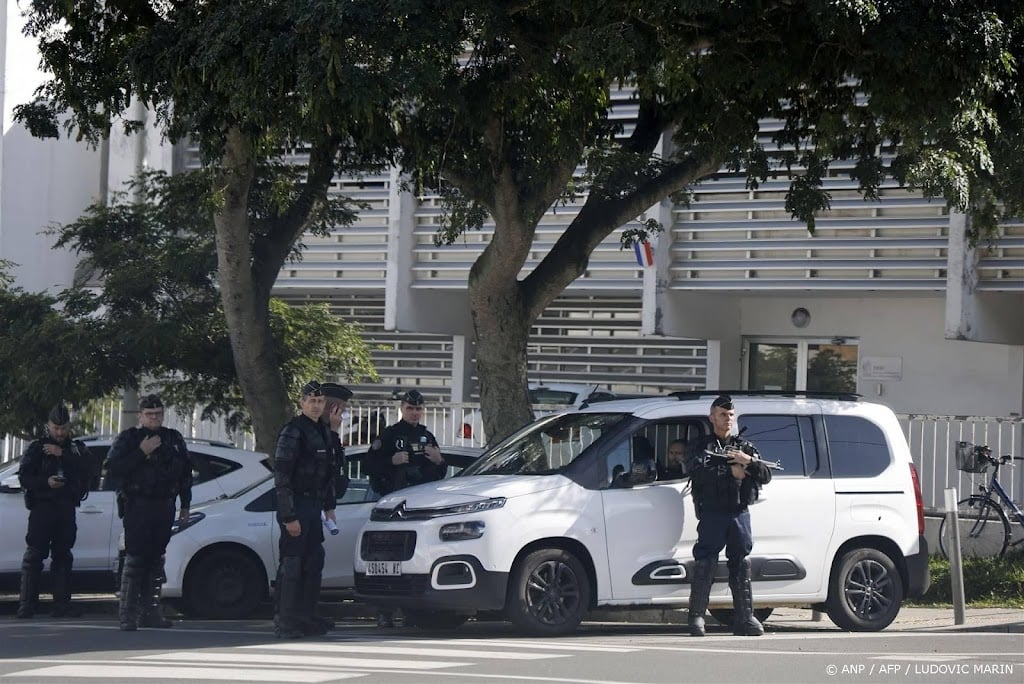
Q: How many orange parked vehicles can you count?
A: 0